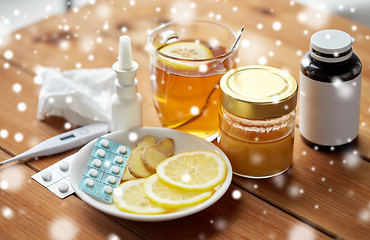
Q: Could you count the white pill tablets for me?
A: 13